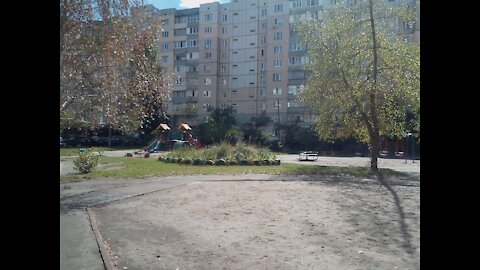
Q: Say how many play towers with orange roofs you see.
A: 2